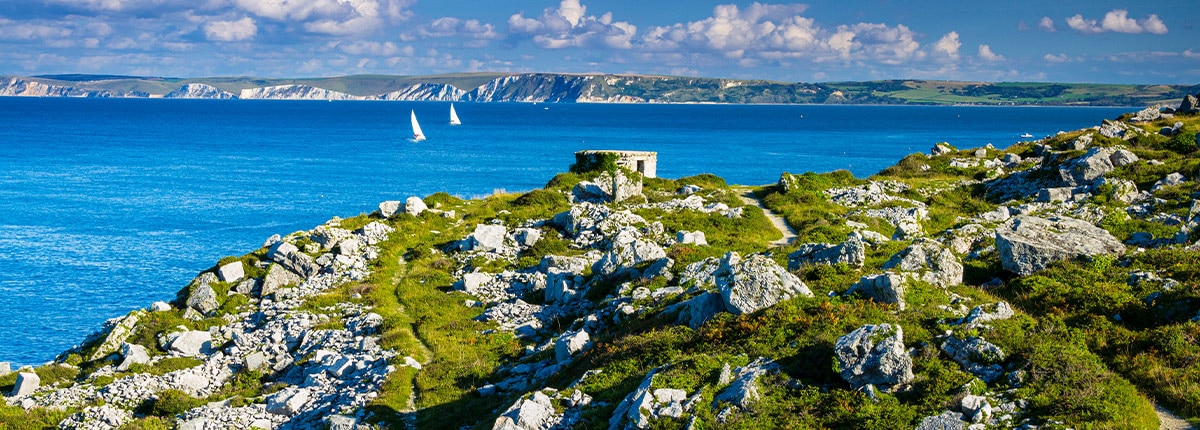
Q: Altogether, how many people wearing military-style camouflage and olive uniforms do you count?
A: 0